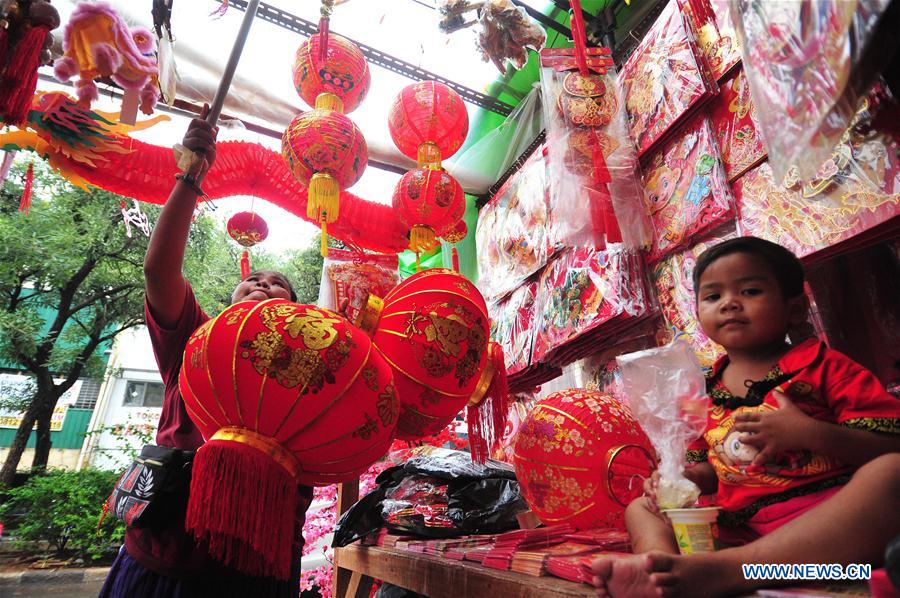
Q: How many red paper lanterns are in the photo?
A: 9